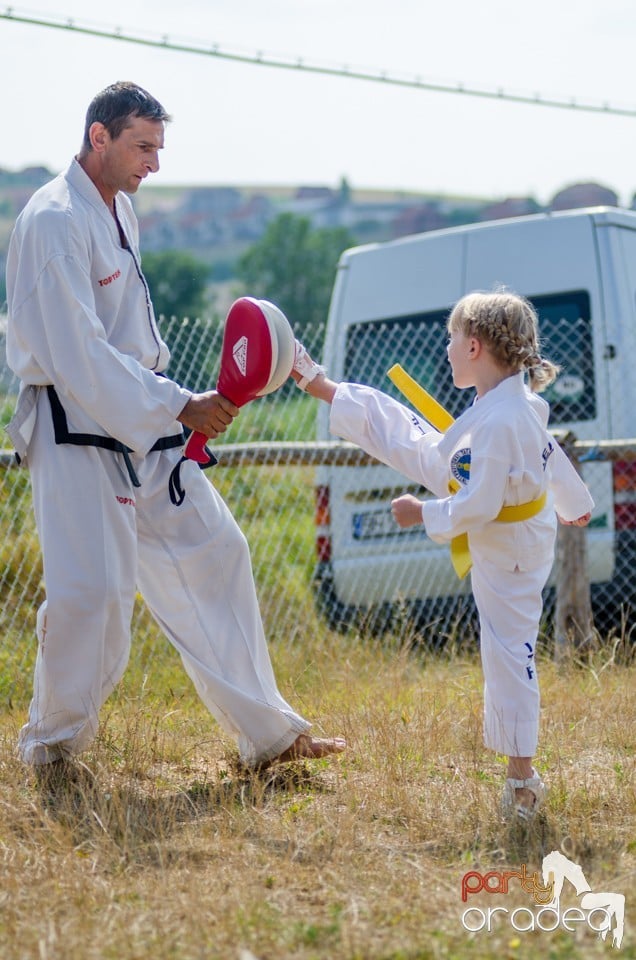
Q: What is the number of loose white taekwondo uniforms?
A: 2